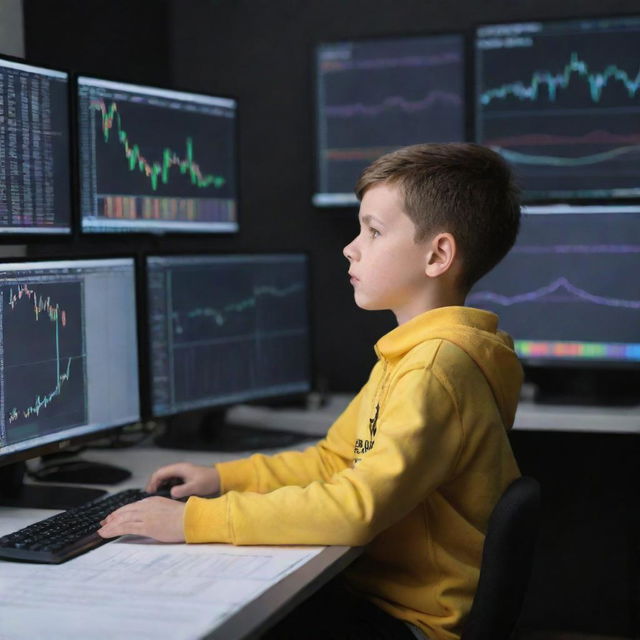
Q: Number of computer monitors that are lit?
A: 7